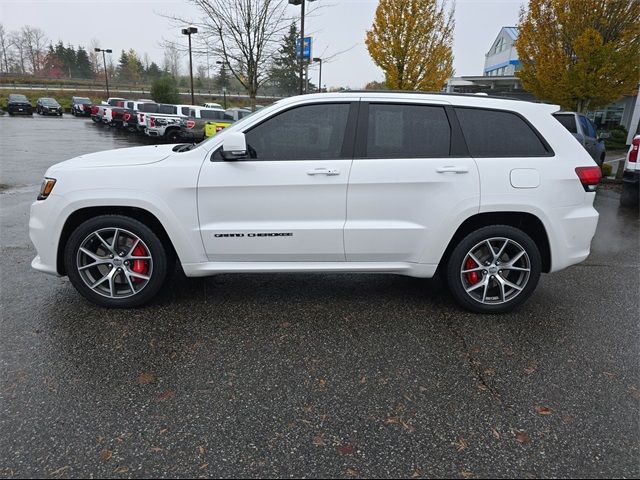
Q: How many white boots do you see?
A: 0